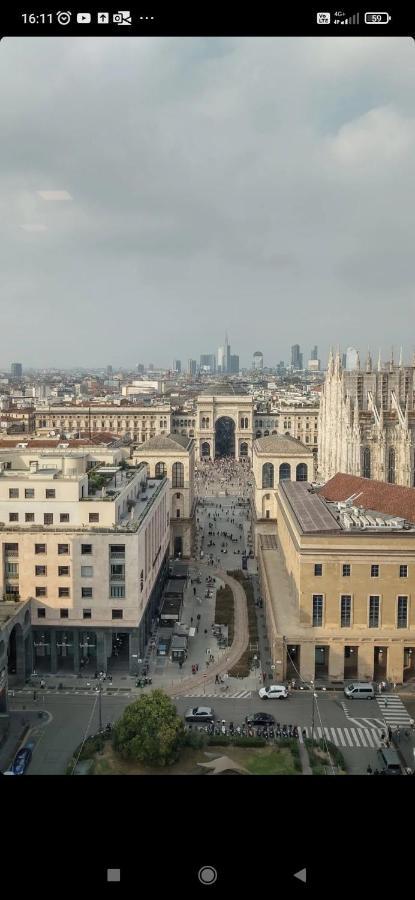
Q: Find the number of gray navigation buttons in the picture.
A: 3